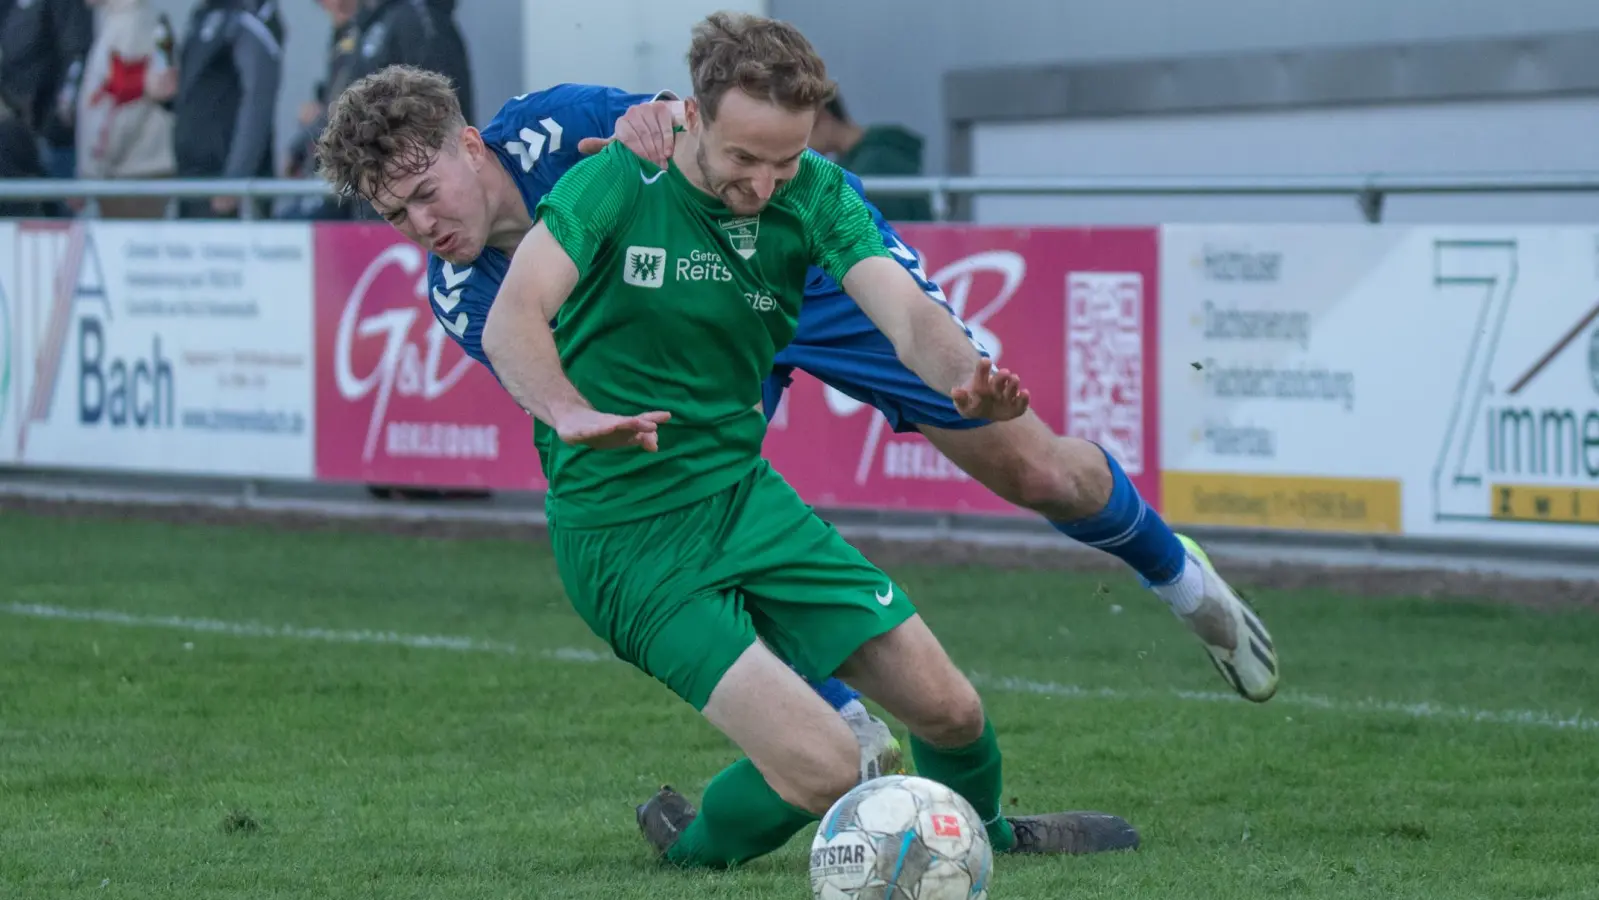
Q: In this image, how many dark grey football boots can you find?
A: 2